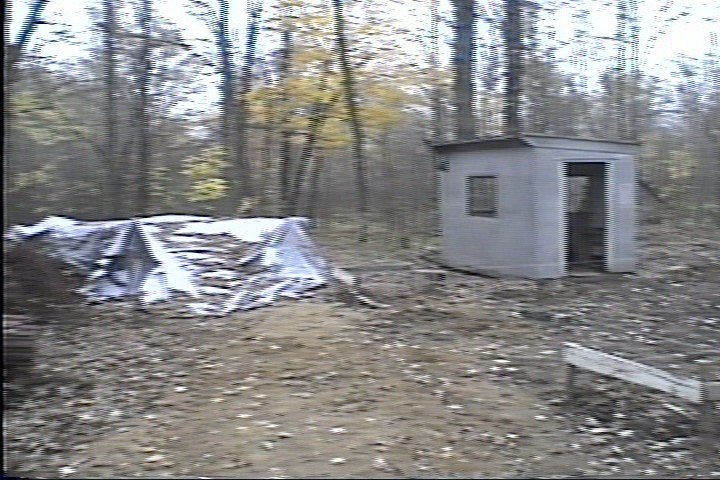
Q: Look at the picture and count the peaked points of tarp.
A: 2